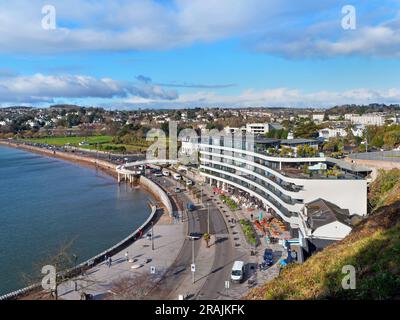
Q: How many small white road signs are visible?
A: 4